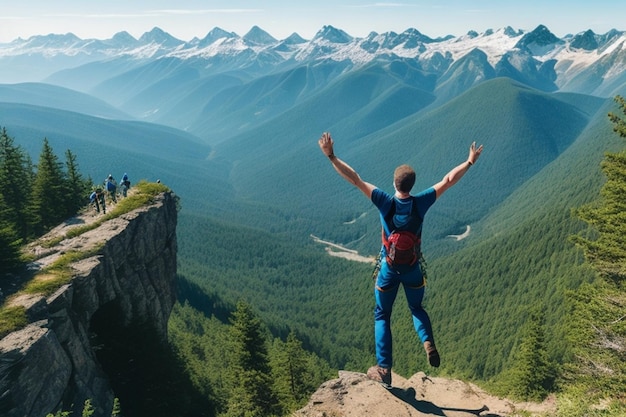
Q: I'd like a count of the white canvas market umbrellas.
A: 0